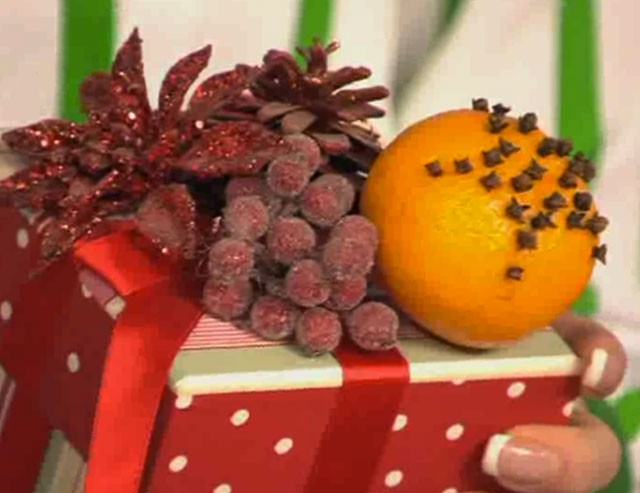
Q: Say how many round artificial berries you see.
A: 15